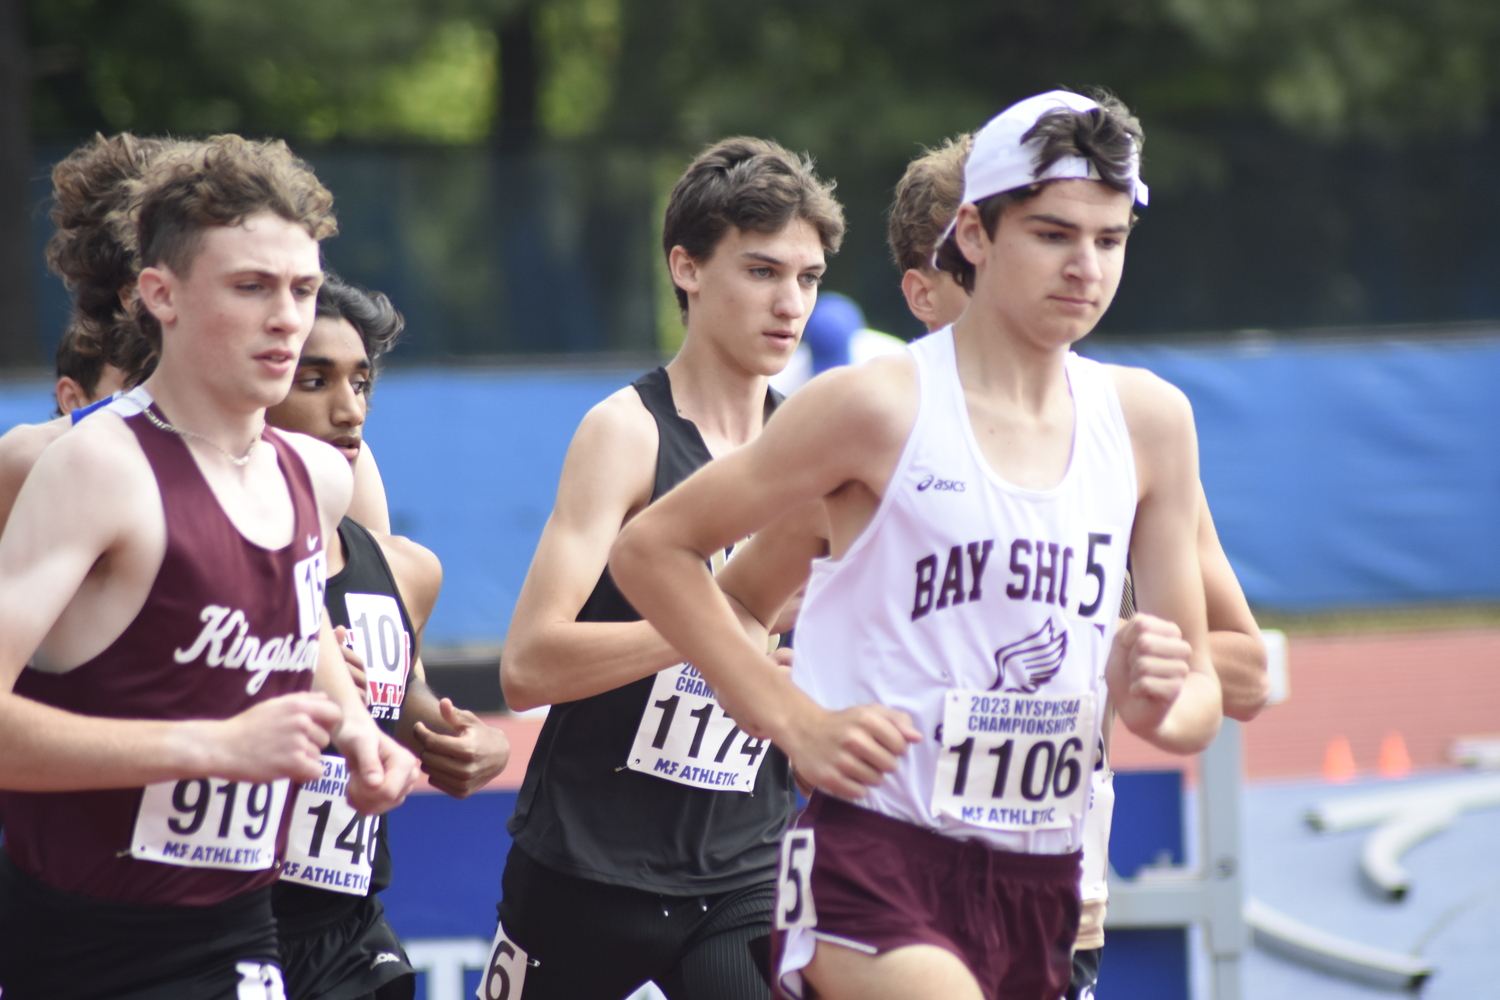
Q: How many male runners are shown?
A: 7